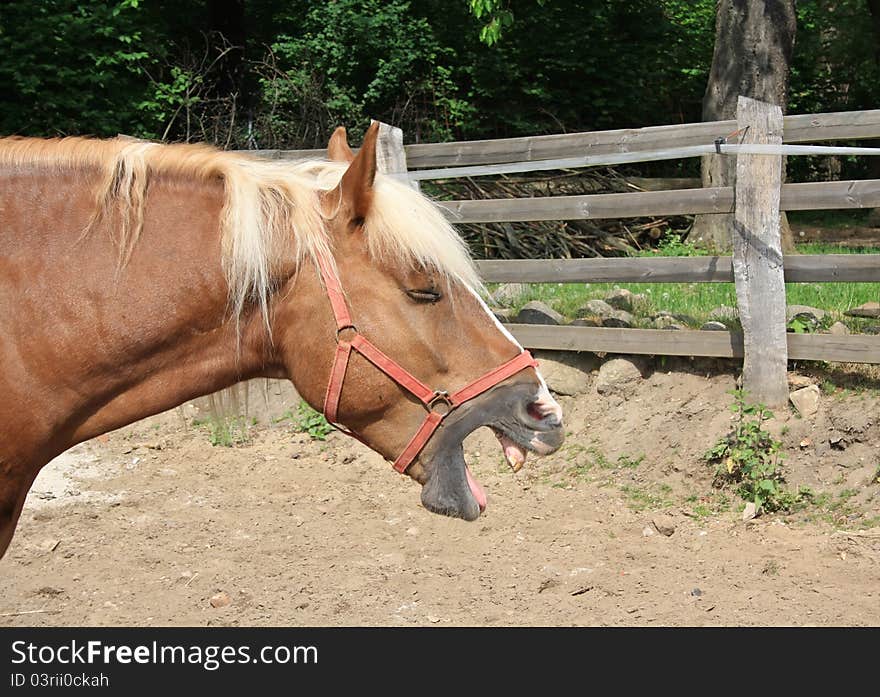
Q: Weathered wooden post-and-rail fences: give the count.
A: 1